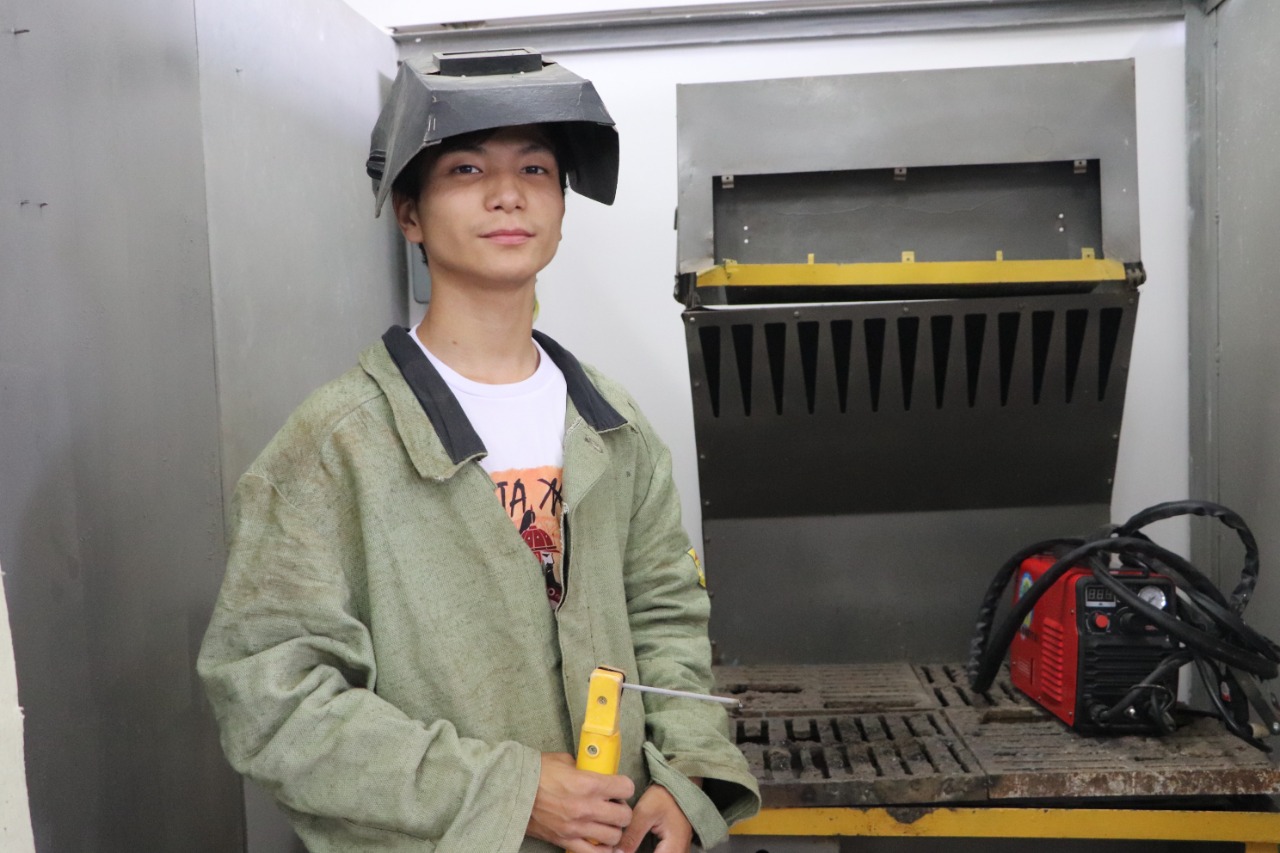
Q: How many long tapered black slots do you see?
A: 13